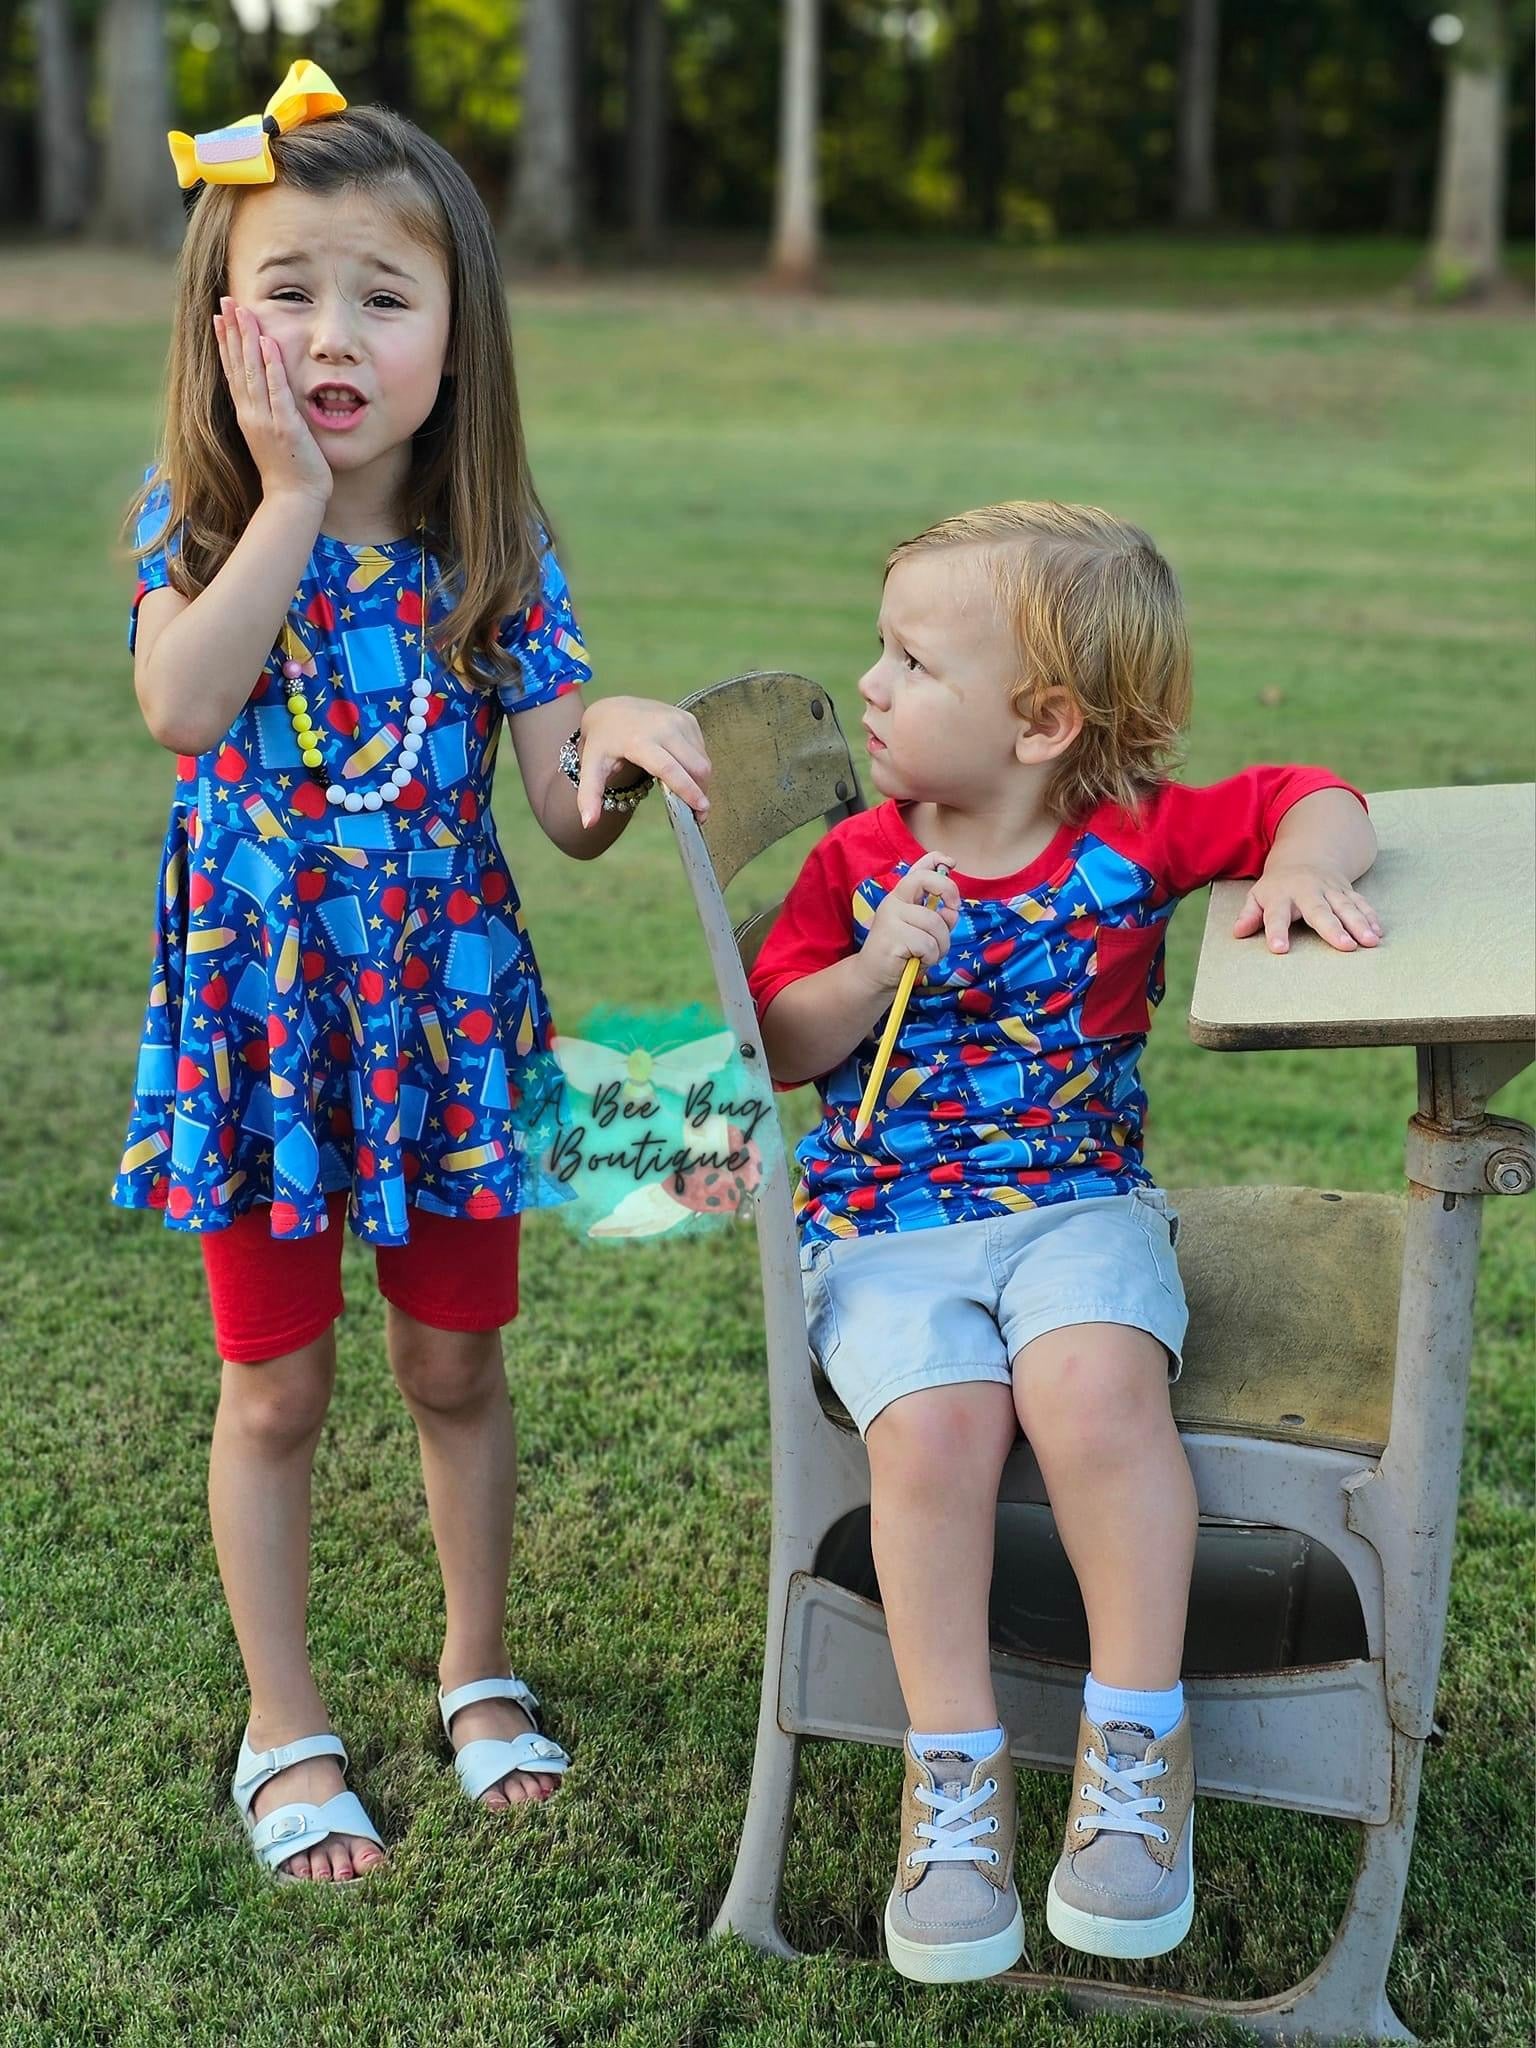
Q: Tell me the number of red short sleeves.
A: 2